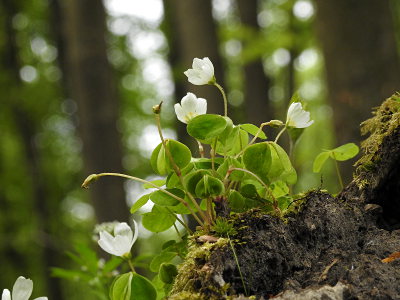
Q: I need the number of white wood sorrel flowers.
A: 5